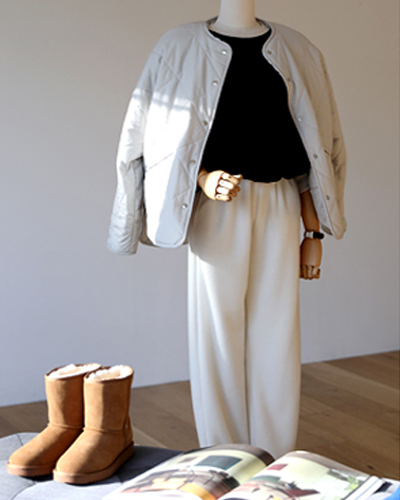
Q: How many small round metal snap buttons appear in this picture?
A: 10